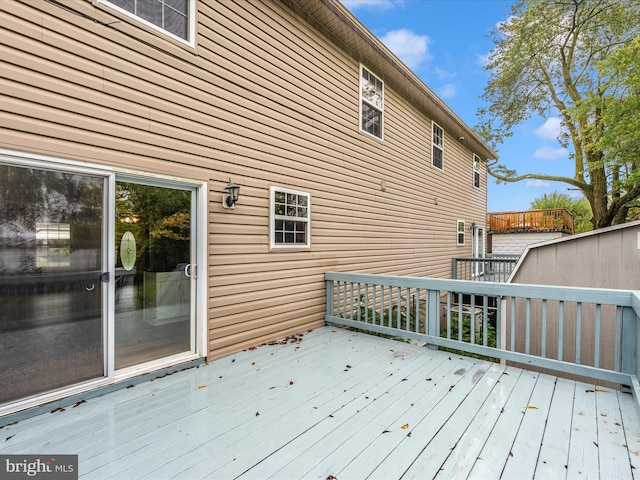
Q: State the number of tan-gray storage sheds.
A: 1